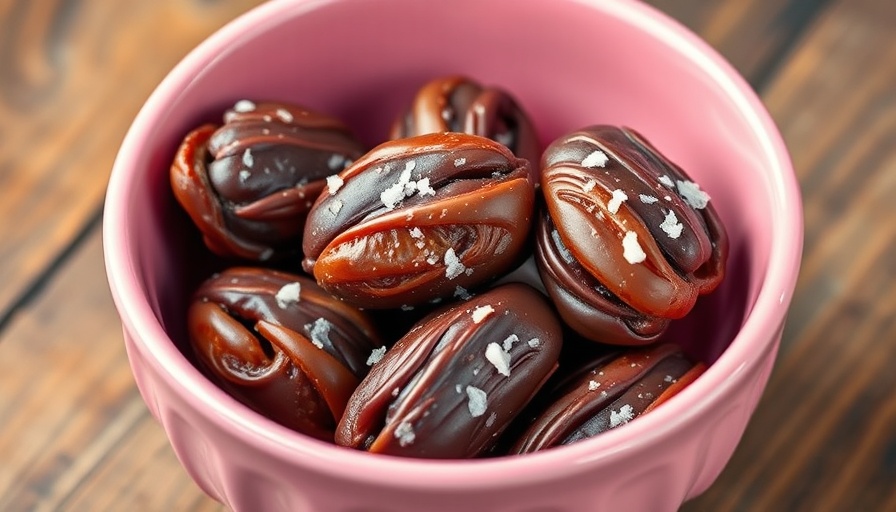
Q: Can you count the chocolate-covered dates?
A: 7